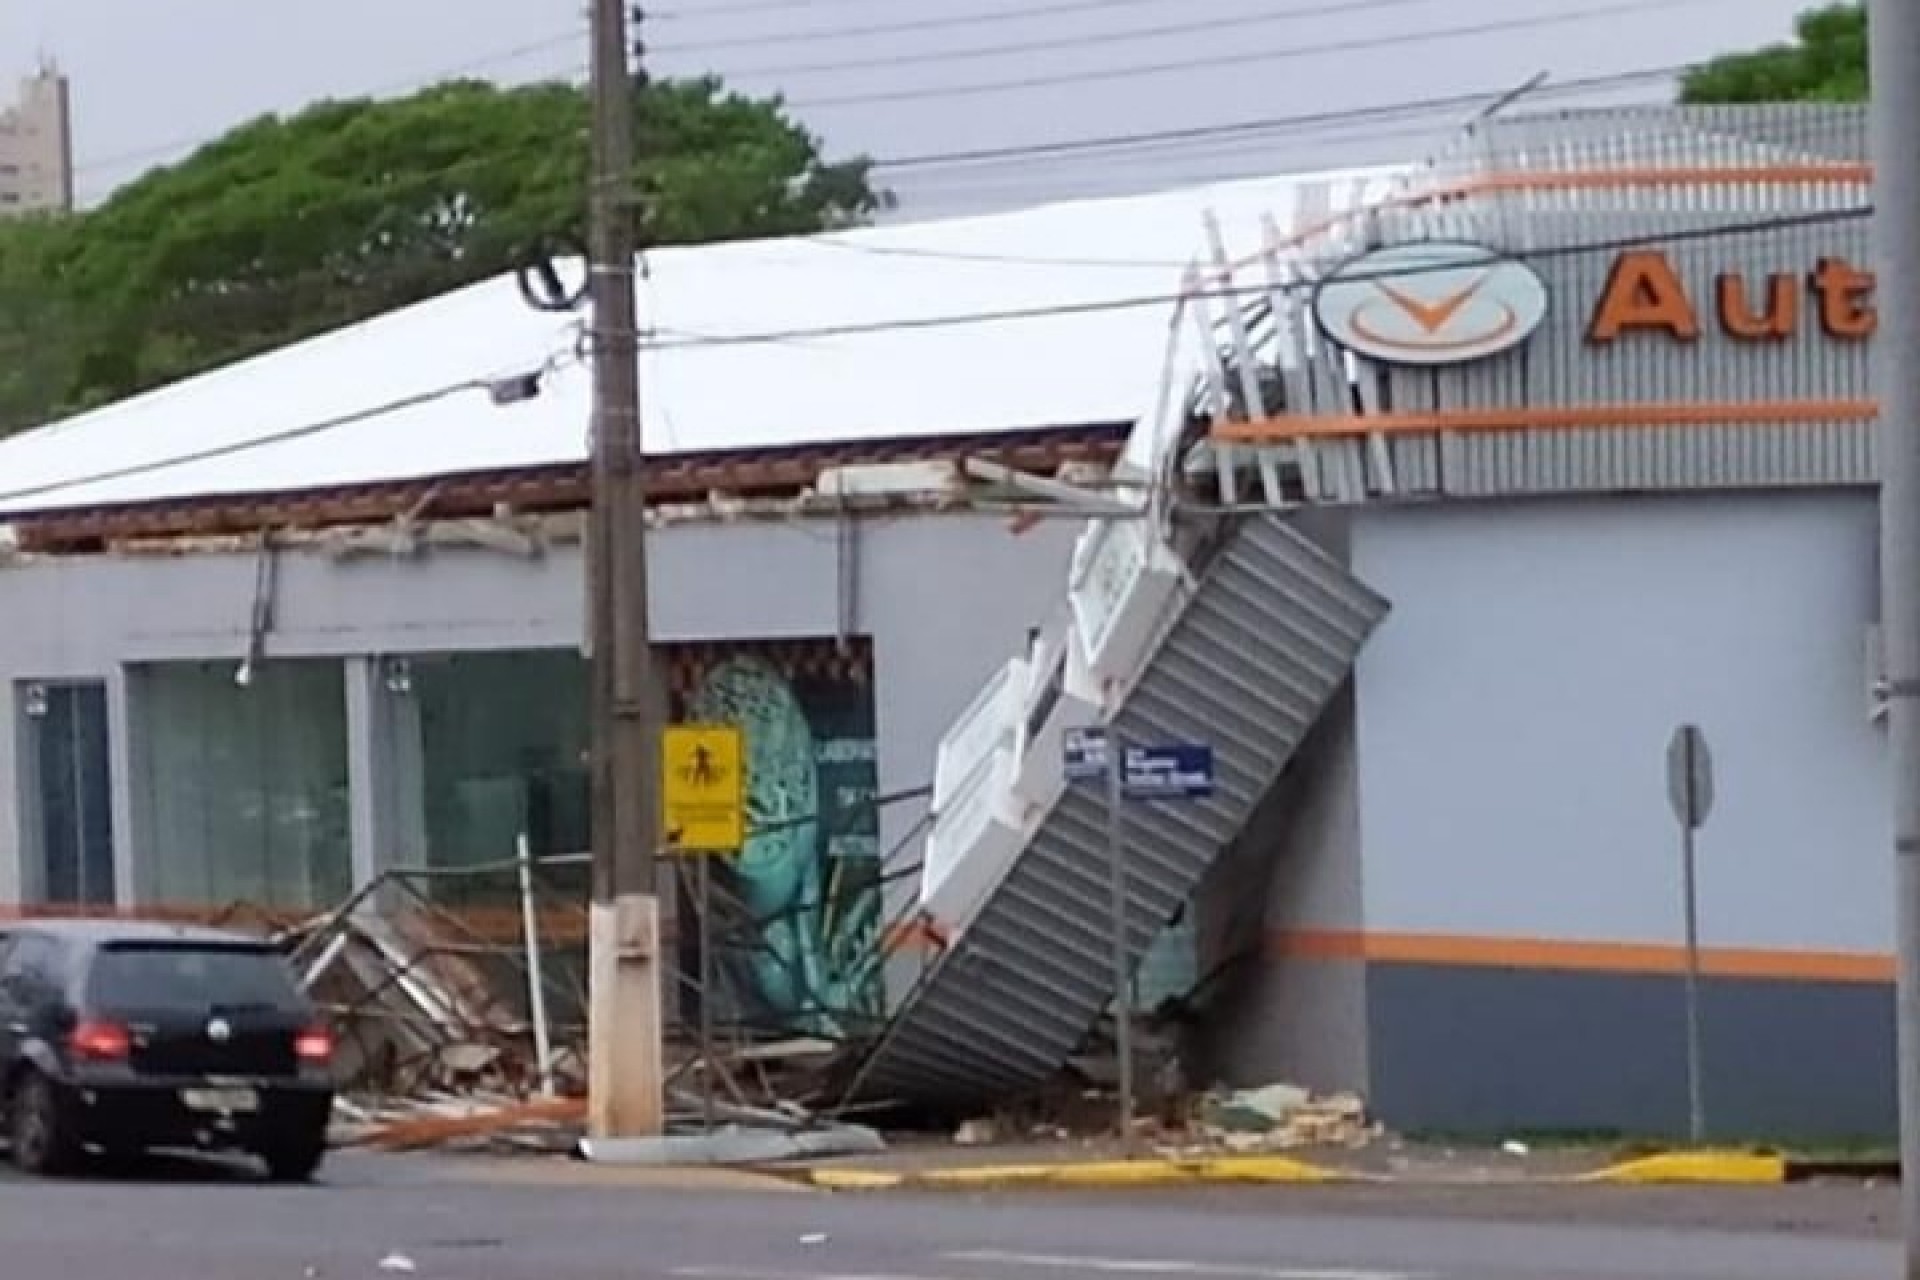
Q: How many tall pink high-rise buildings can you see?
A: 1